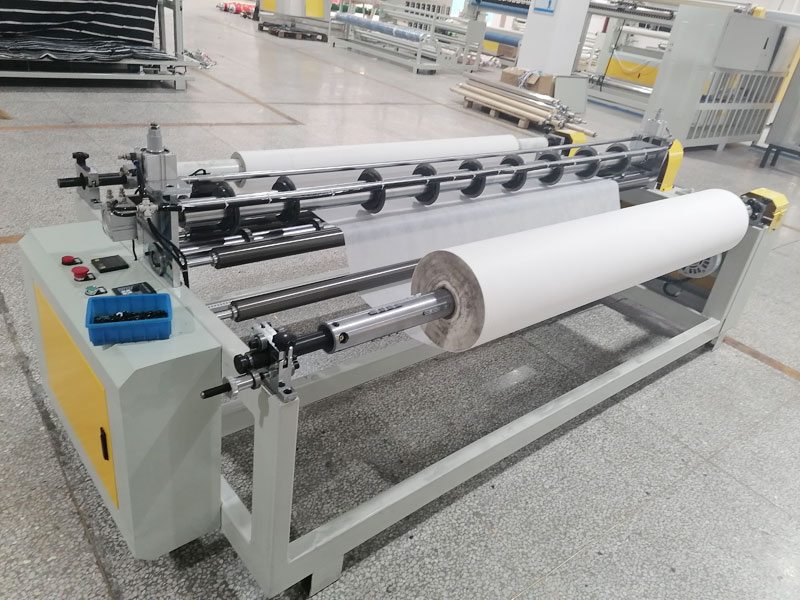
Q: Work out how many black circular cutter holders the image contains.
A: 9